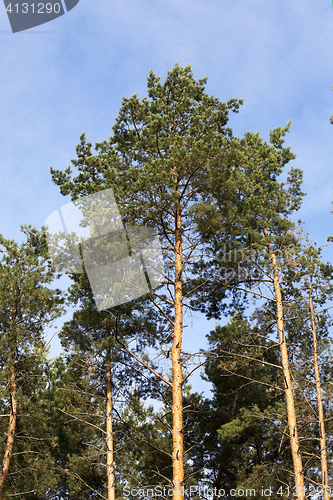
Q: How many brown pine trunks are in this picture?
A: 5